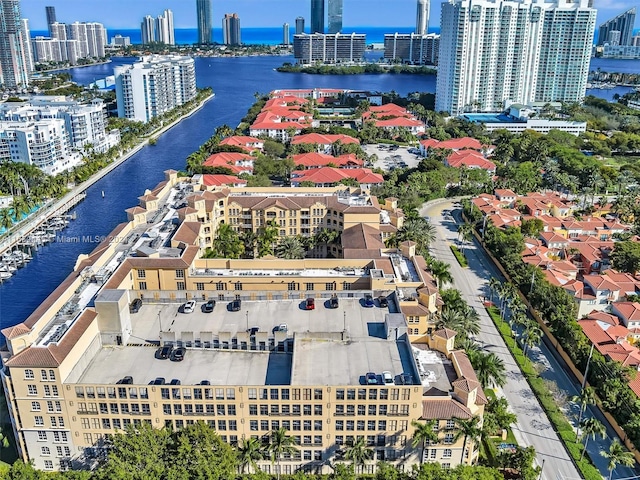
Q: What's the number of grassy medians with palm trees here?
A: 2